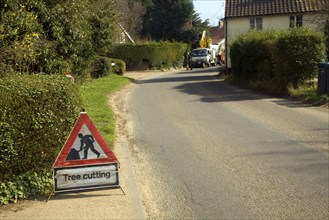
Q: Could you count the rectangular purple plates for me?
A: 0